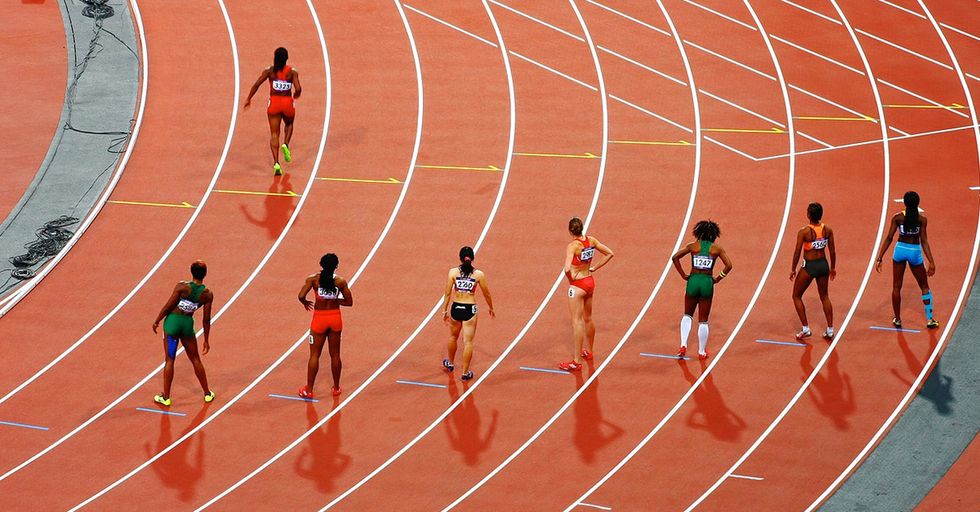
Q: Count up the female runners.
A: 8